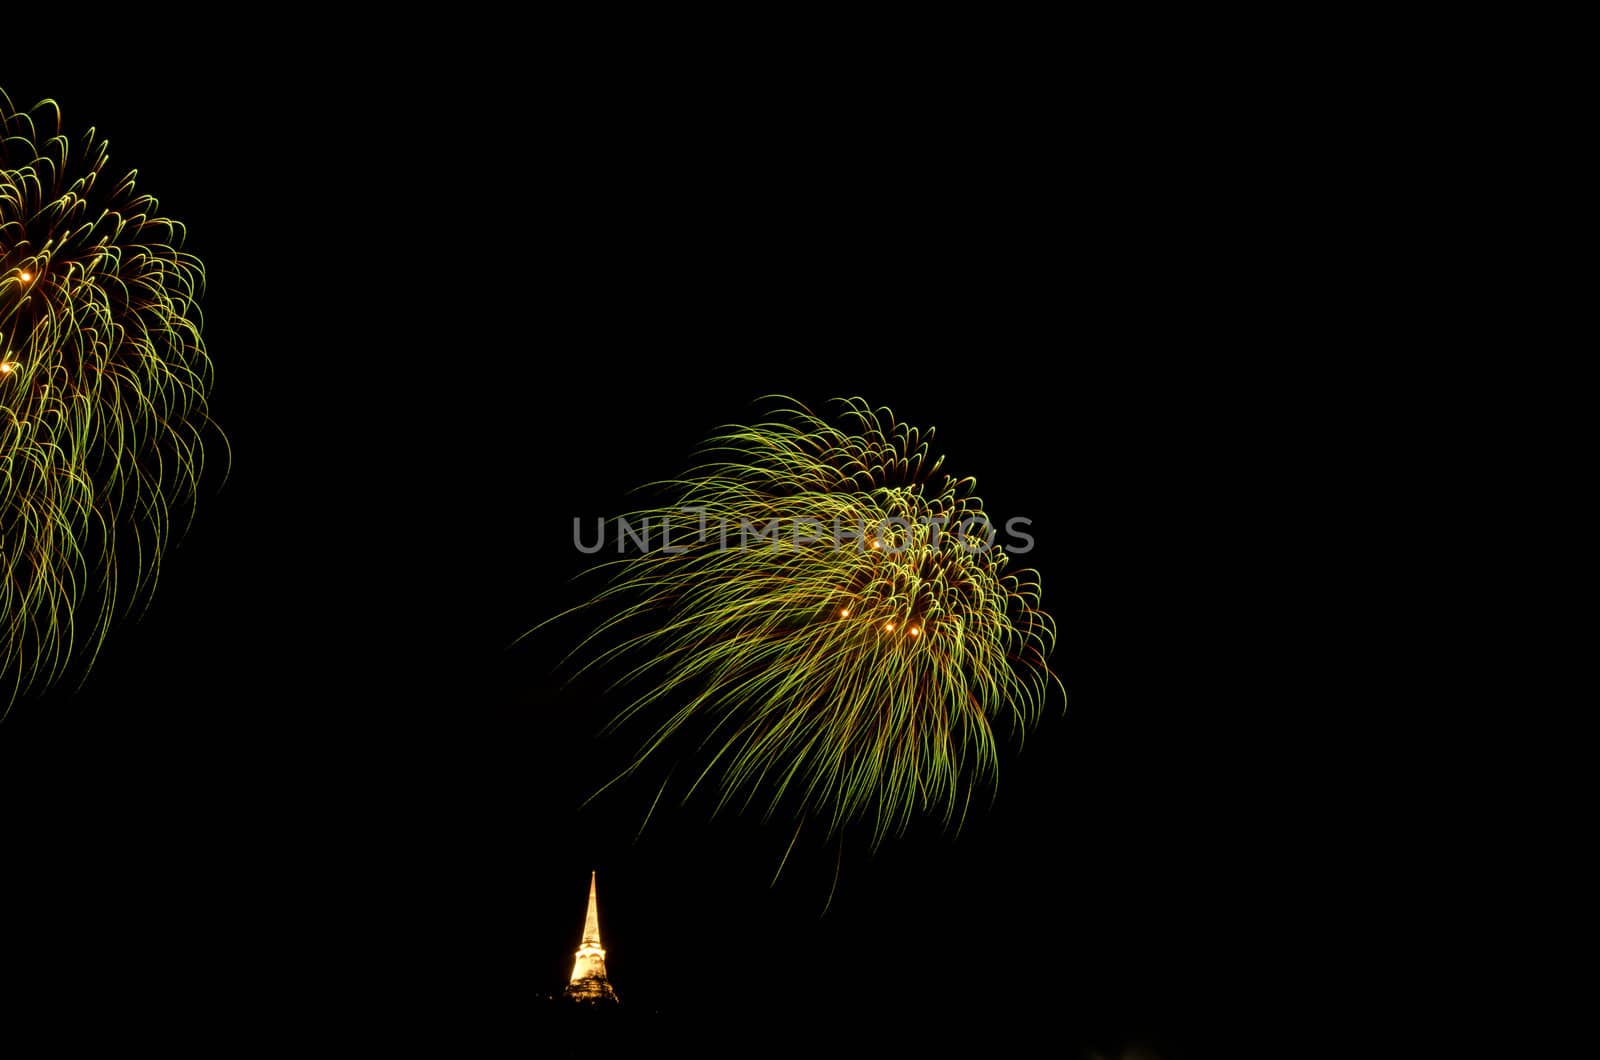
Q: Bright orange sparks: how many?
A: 6